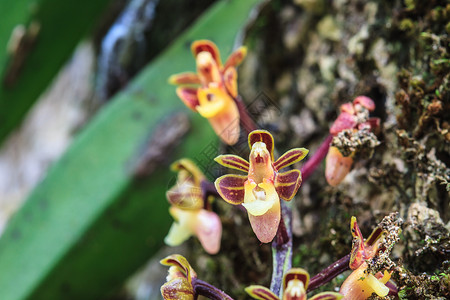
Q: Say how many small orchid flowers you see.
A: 7